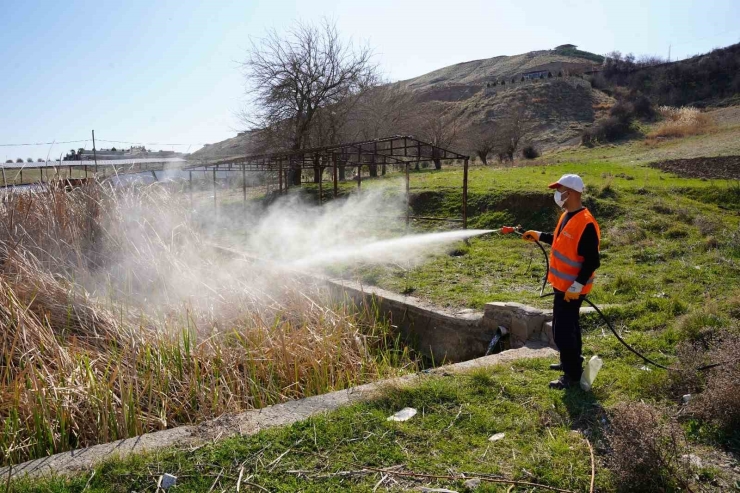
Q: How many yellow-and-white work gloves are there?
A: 2